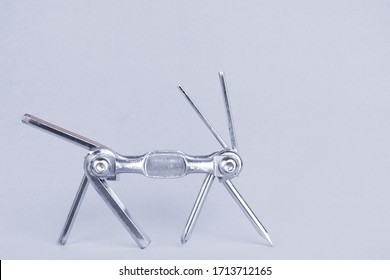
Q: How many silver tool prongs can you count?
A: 7